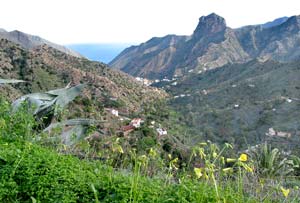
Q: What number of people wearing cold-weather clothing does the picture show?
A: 0